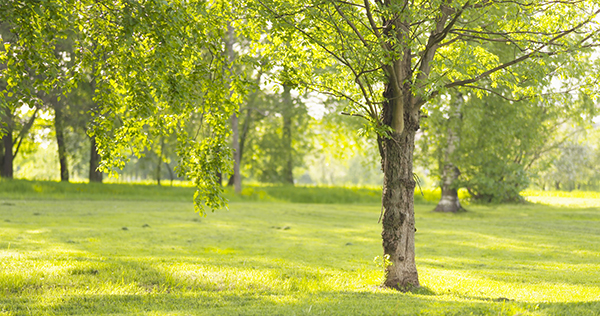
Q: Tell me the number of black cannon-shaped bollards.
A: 0